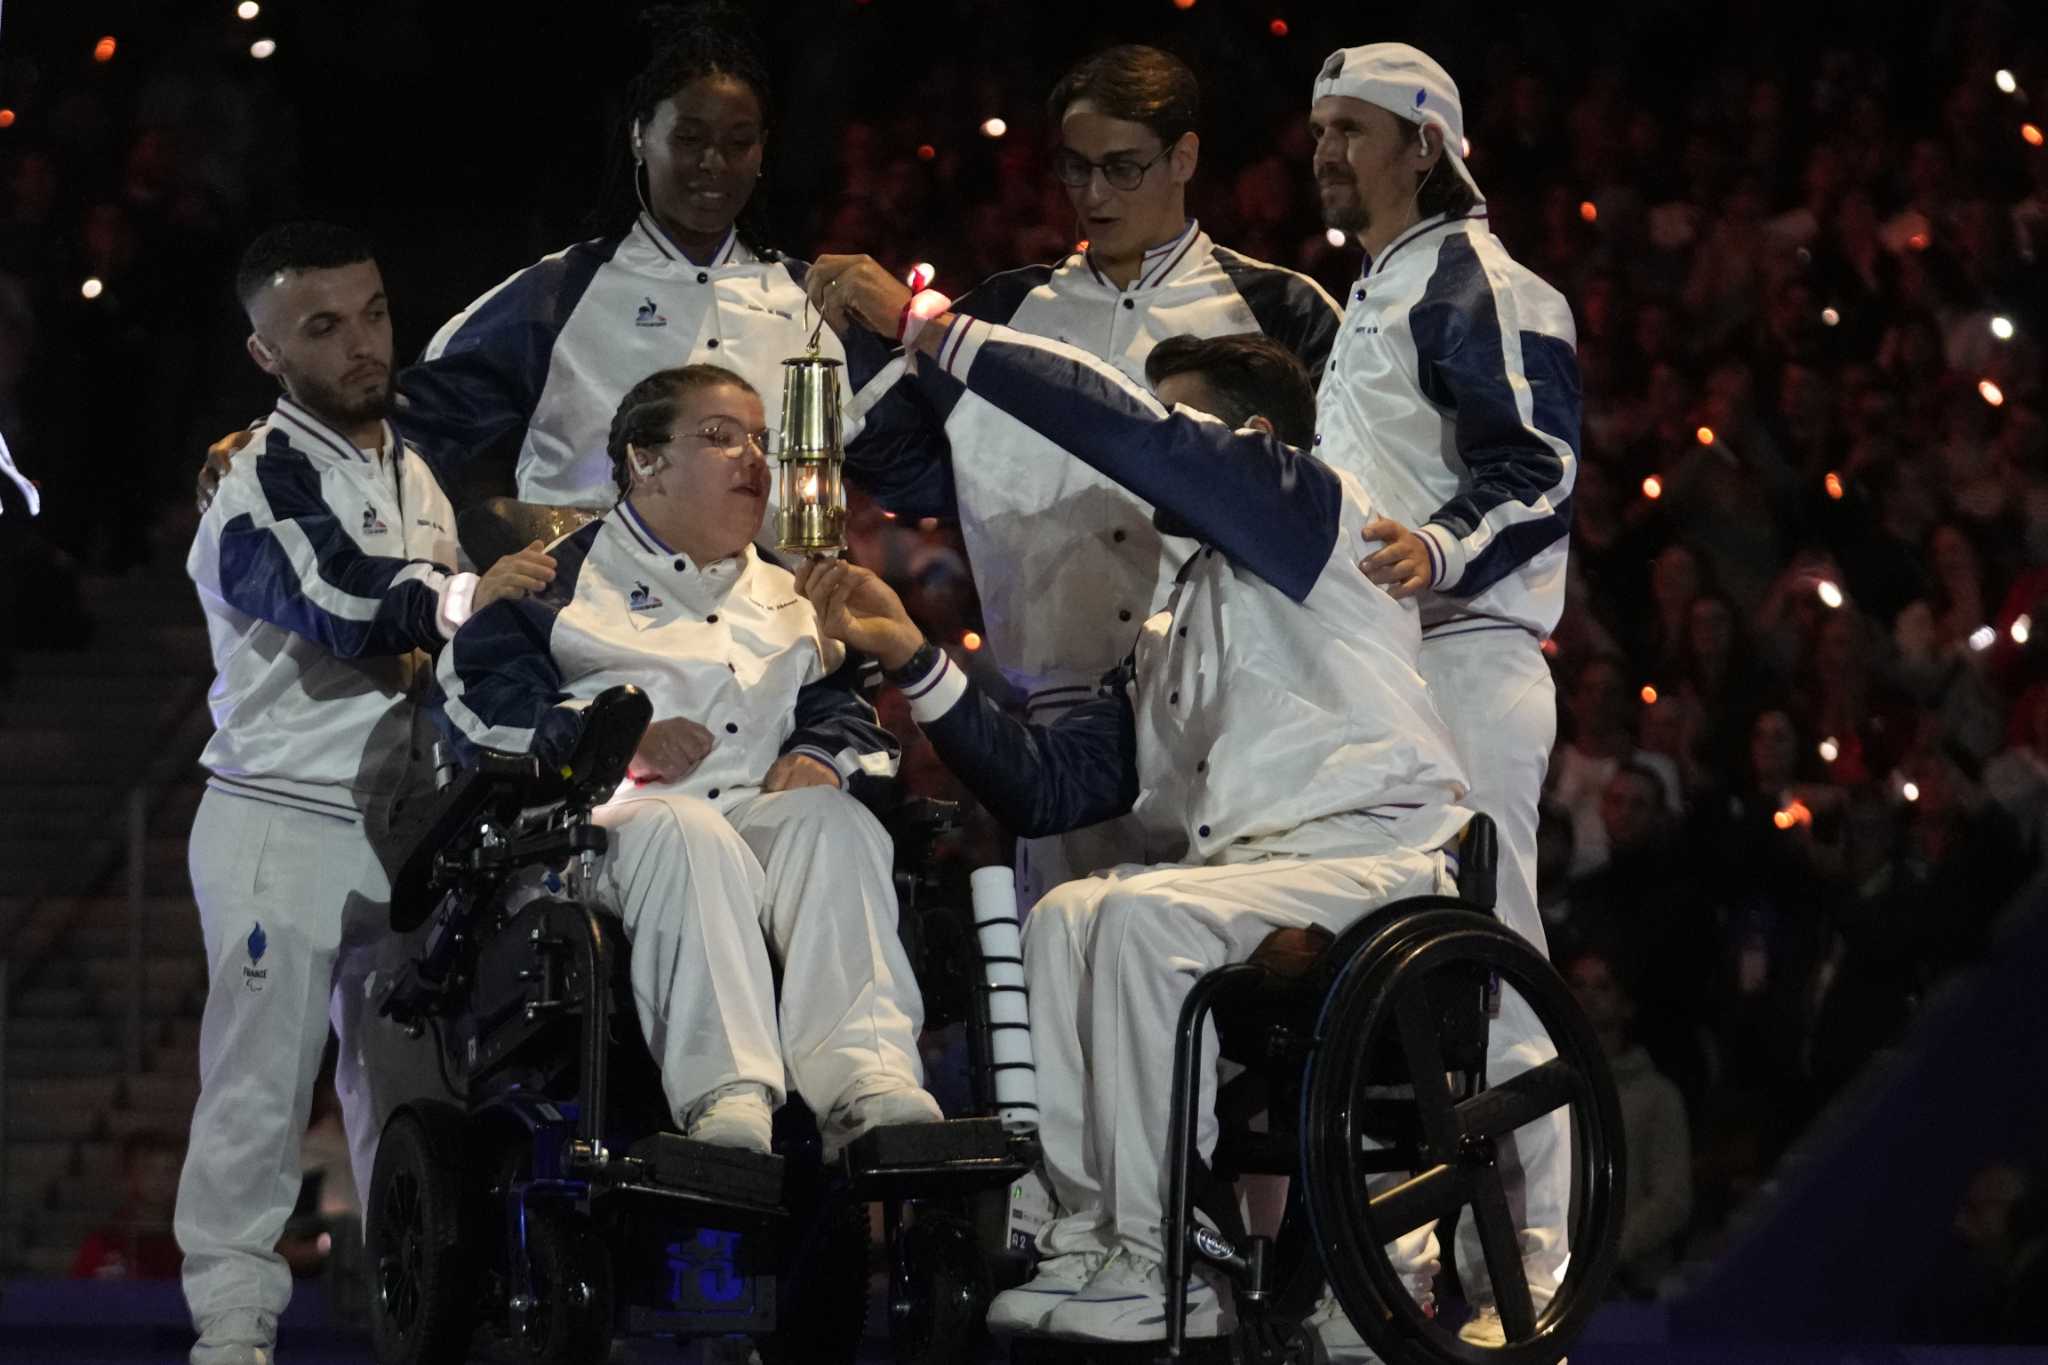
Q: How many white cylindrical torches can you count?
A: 1